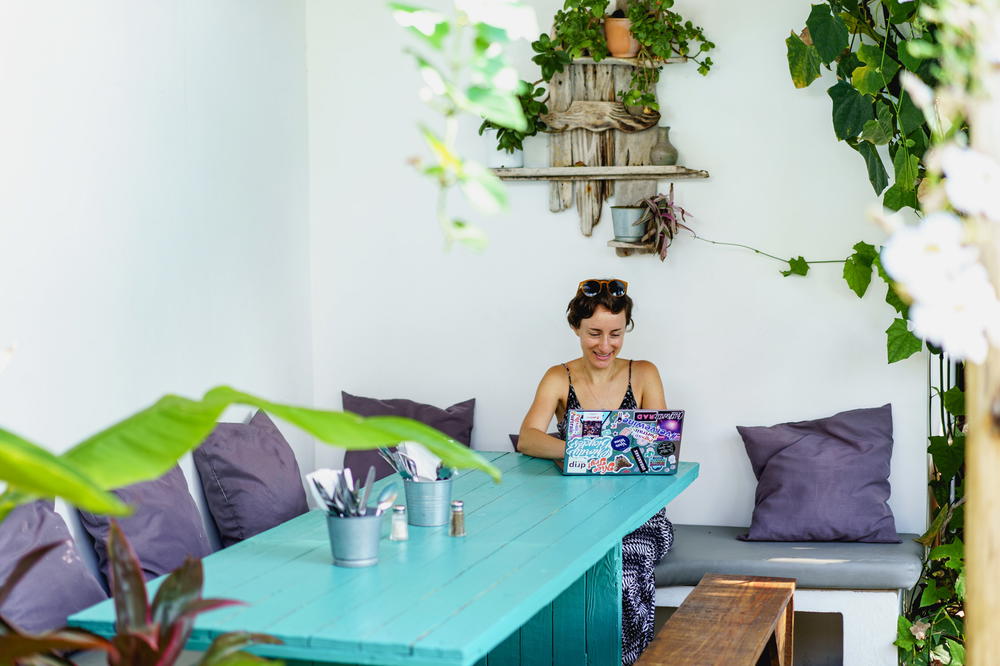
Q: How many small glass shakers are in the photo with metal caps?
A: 2